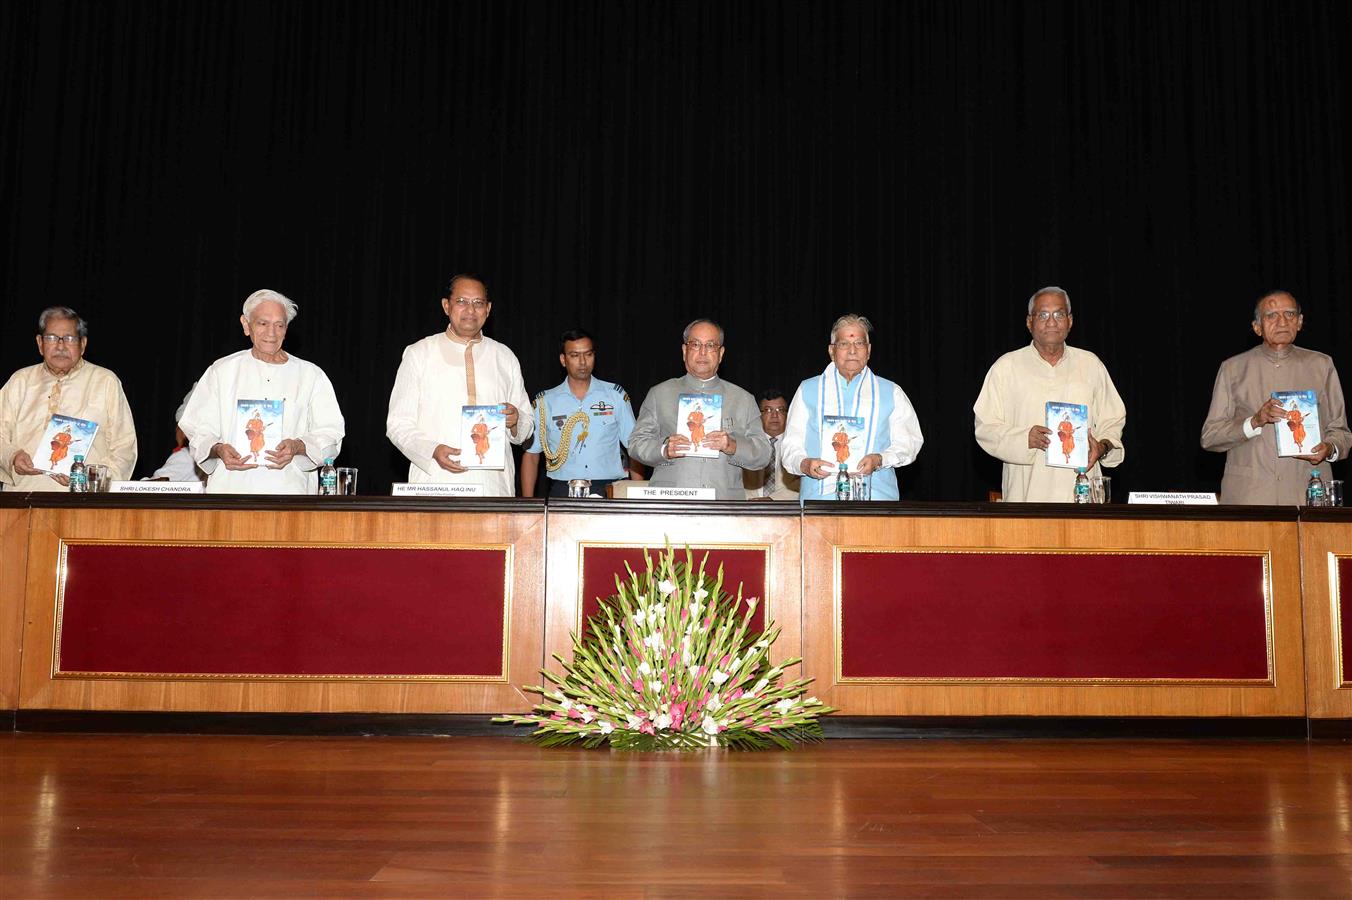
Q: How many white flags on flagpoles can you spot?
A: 0